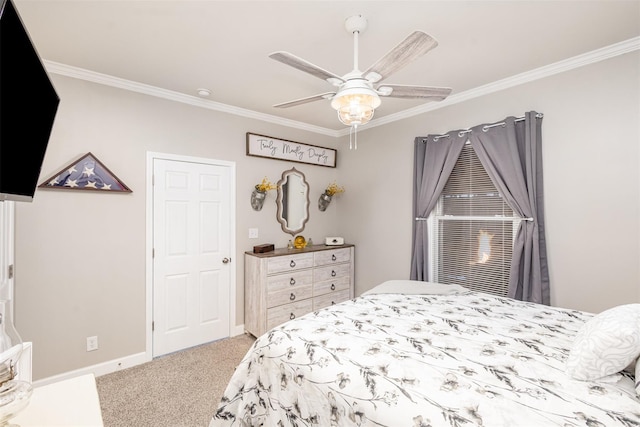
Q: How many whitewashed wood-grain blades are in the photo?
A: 4